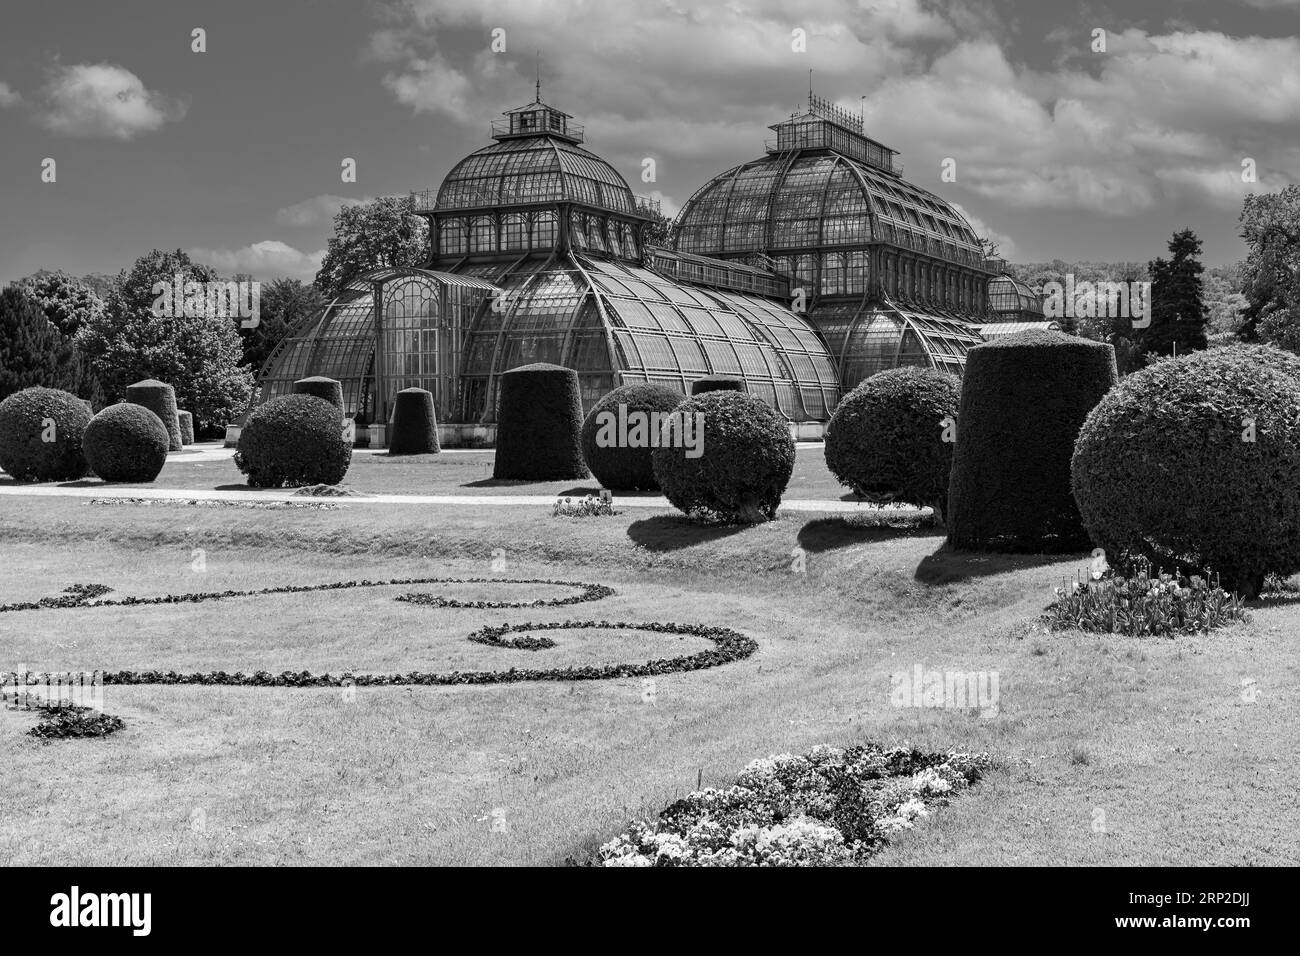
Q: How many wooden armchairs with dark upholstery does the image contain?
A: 0